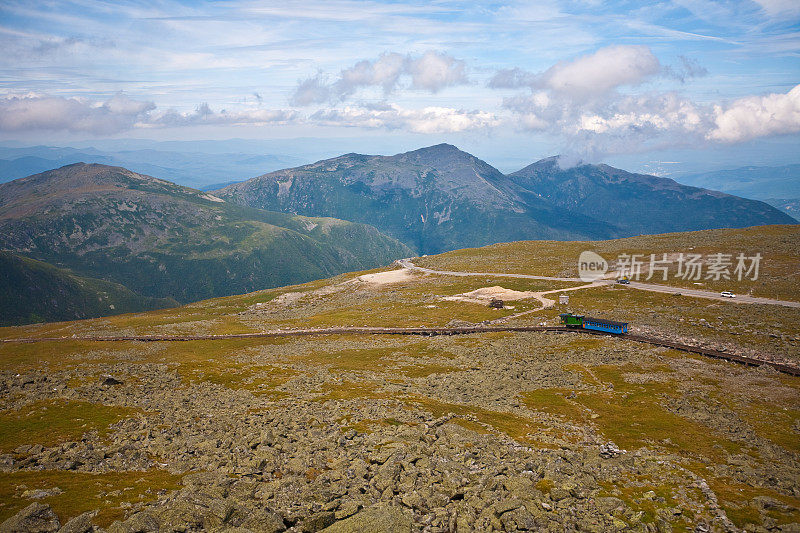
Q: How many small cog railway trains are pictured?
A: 1